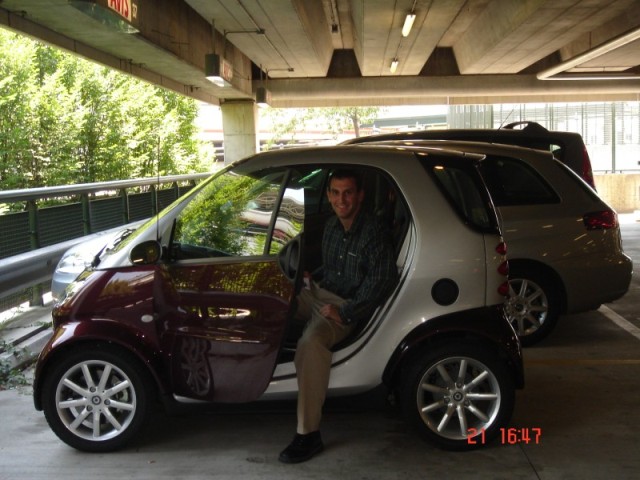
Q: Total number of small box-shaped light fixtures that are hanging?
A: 2